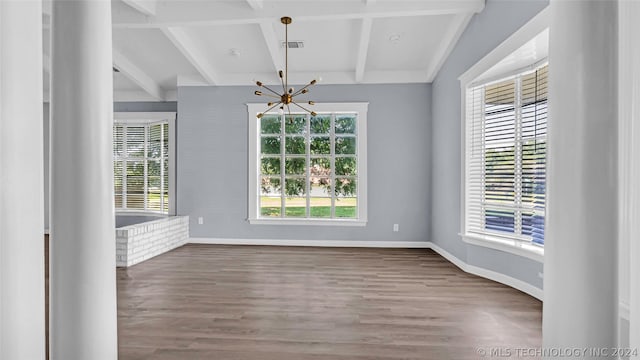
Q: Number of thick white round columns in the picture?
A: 2